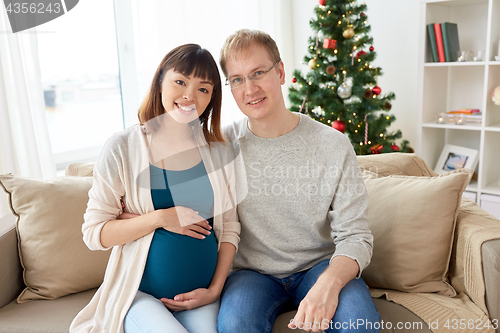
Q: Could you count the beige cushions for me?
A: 2